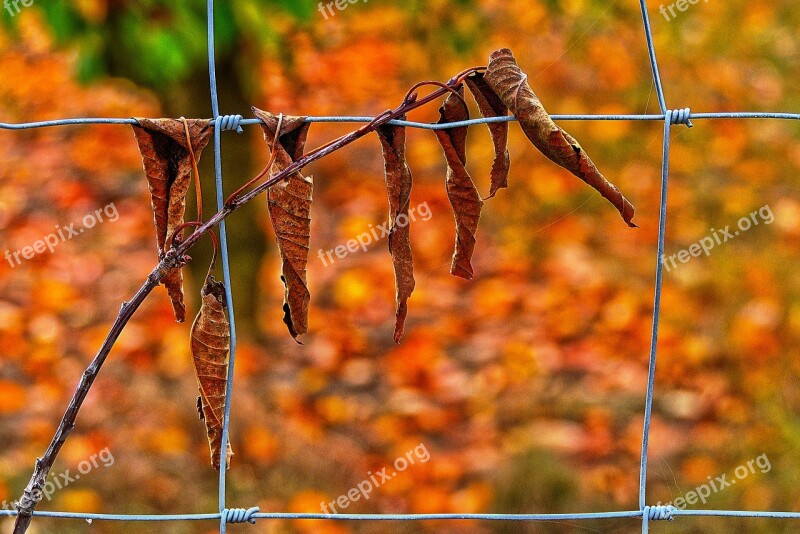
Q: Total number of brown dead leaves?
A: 7